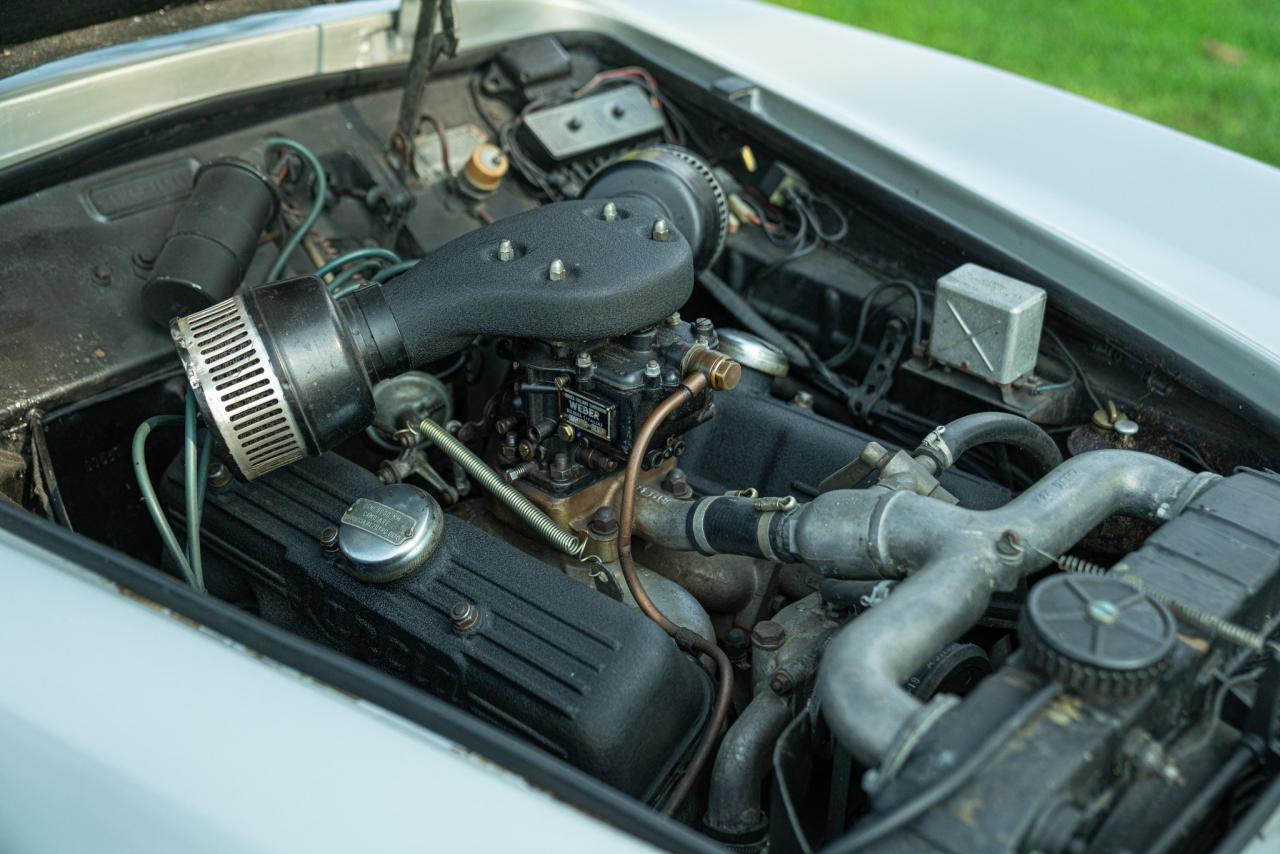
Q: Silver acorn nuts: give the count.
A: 4